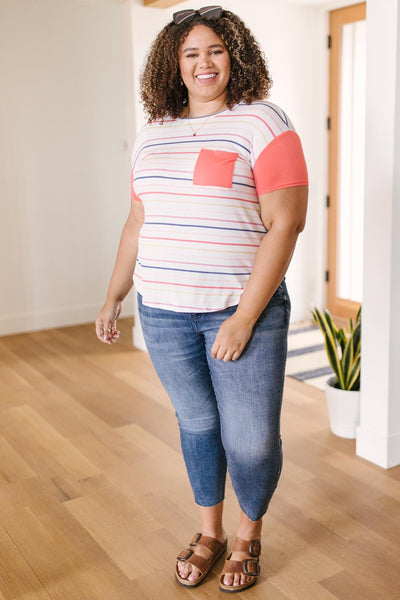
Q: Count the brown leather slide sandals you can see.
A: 2